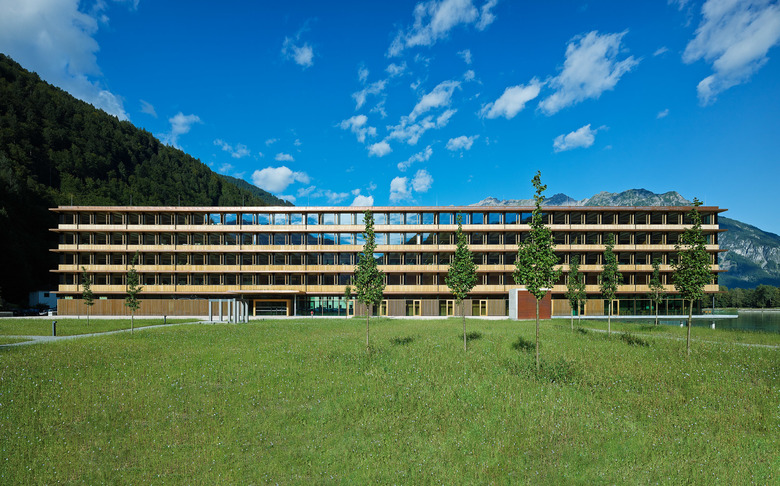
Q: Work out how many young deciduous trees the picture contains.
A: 11